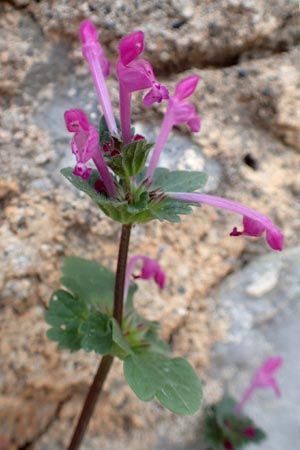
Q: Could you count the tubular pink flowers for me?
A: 7